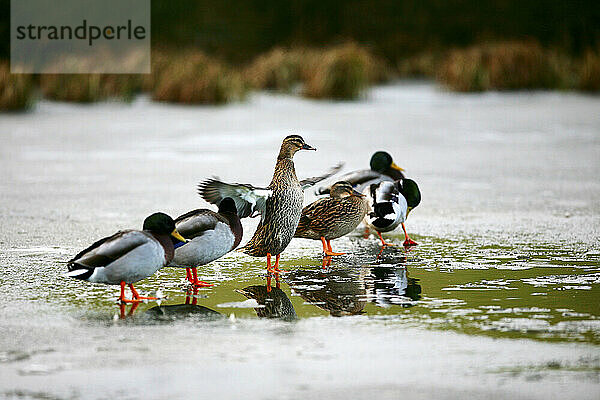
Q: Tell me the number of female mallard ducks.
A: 2